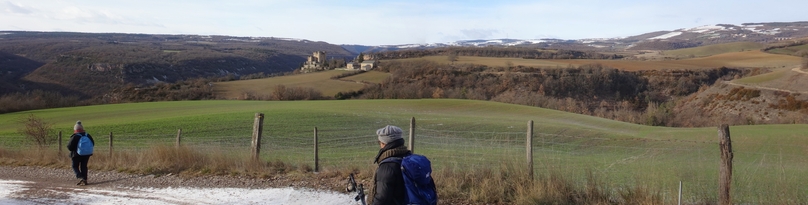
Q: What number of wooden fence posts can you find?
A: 8